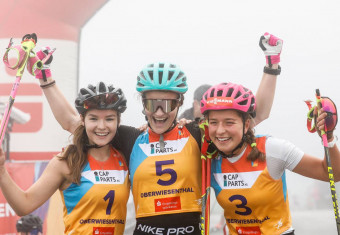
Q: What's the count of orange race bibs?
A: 3